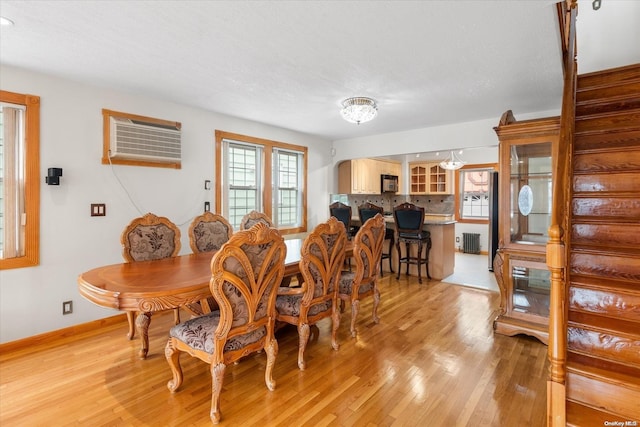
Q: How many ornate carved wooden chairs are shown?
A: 6